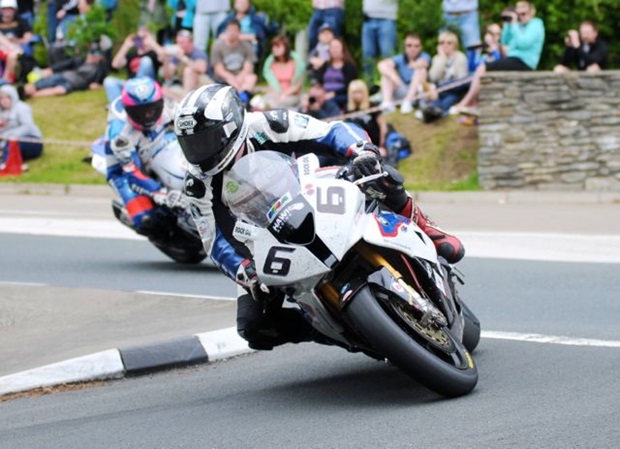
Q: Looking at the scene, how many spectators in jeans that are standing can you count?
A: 4